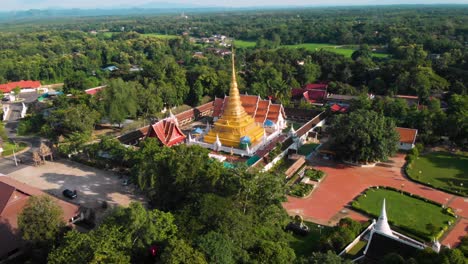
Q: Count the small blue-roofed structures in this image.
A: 3